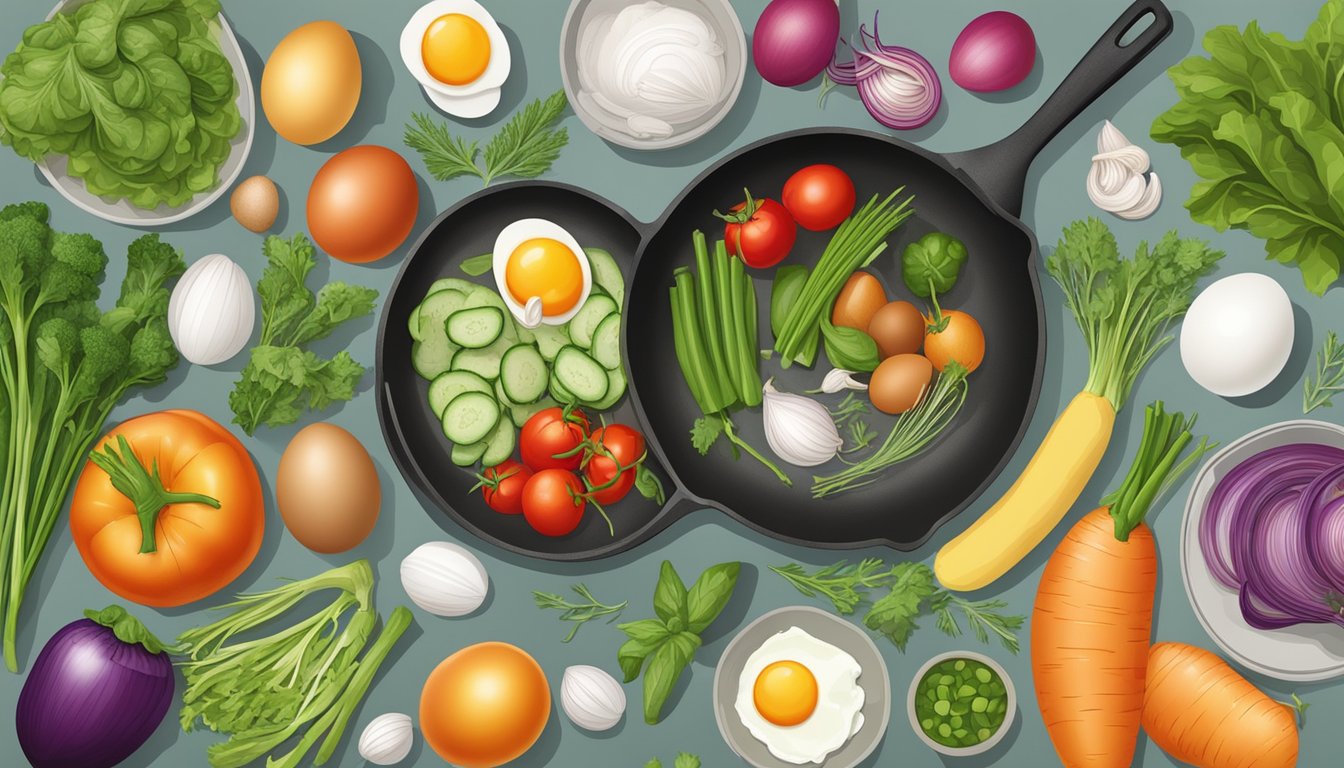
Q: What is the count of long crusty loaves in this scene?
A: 0